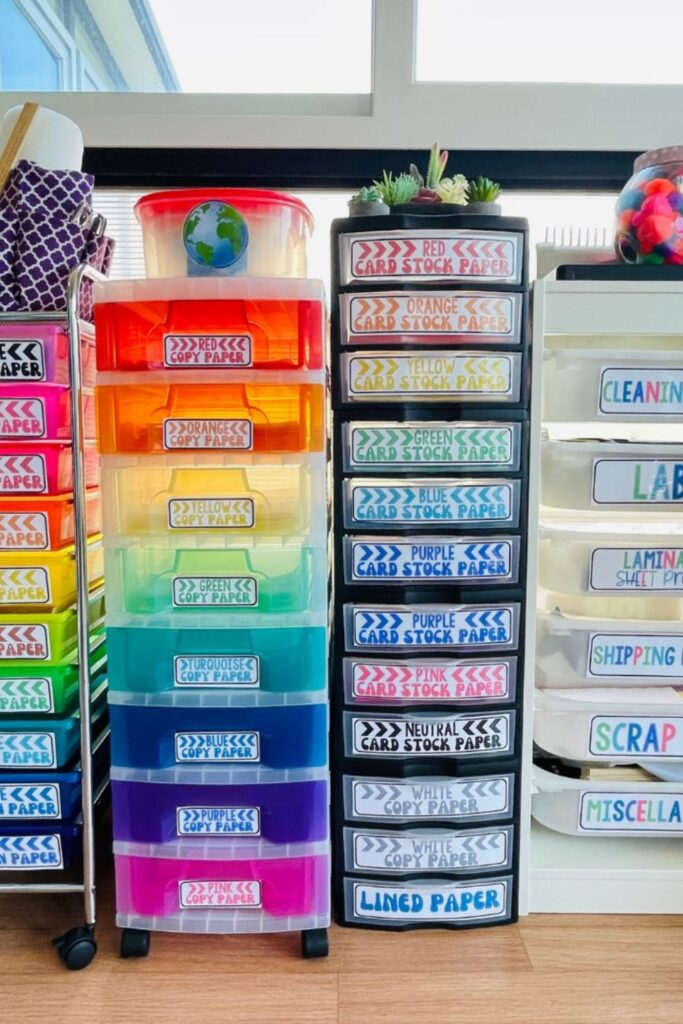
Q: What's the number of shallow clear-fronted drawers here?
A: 12